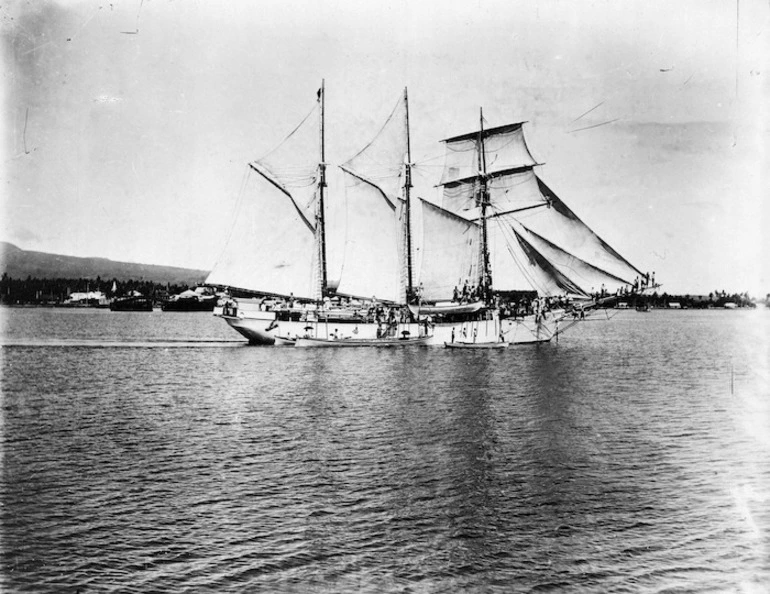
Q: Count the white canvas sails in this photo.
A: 10